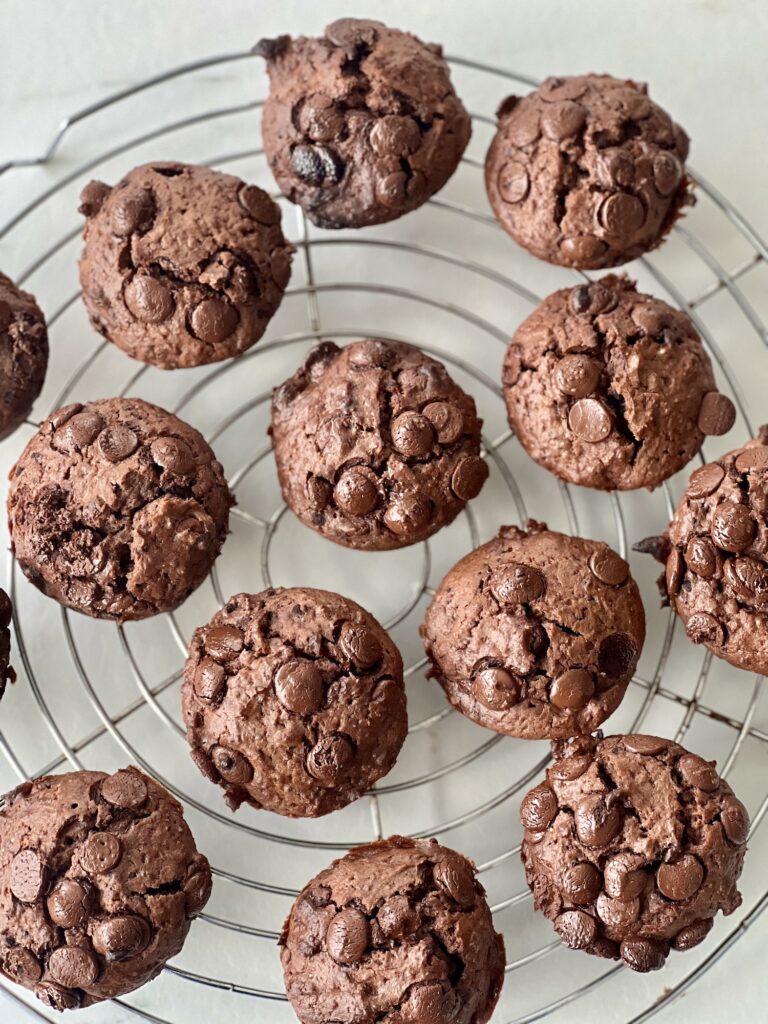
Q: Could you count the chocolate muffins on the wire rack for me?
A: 14